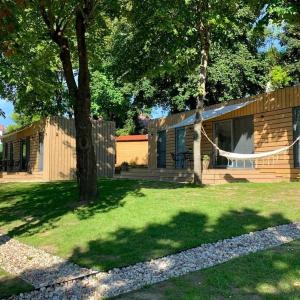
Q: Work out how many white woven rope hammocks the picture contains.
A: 1